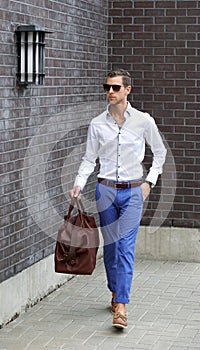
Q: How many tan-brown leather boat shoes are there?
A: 2